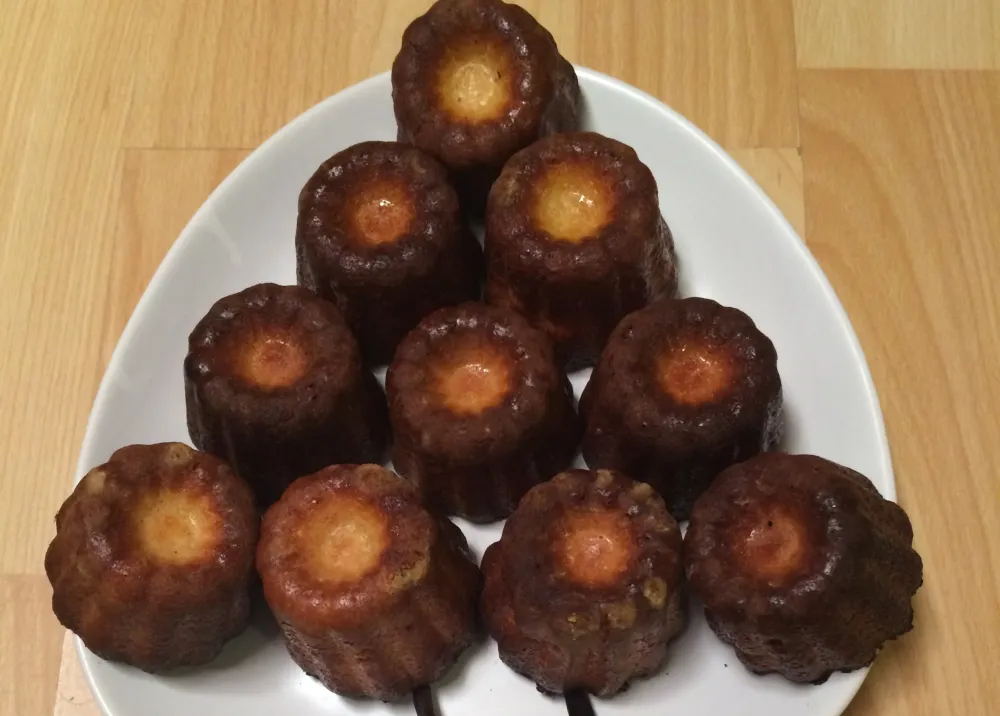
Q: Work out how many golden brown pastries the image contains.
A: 10